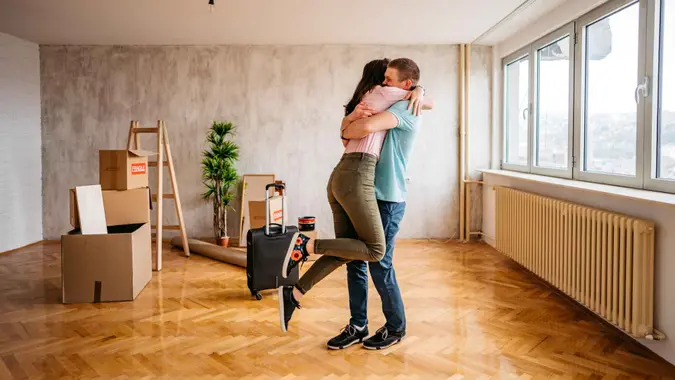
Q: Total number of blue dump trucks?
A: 0